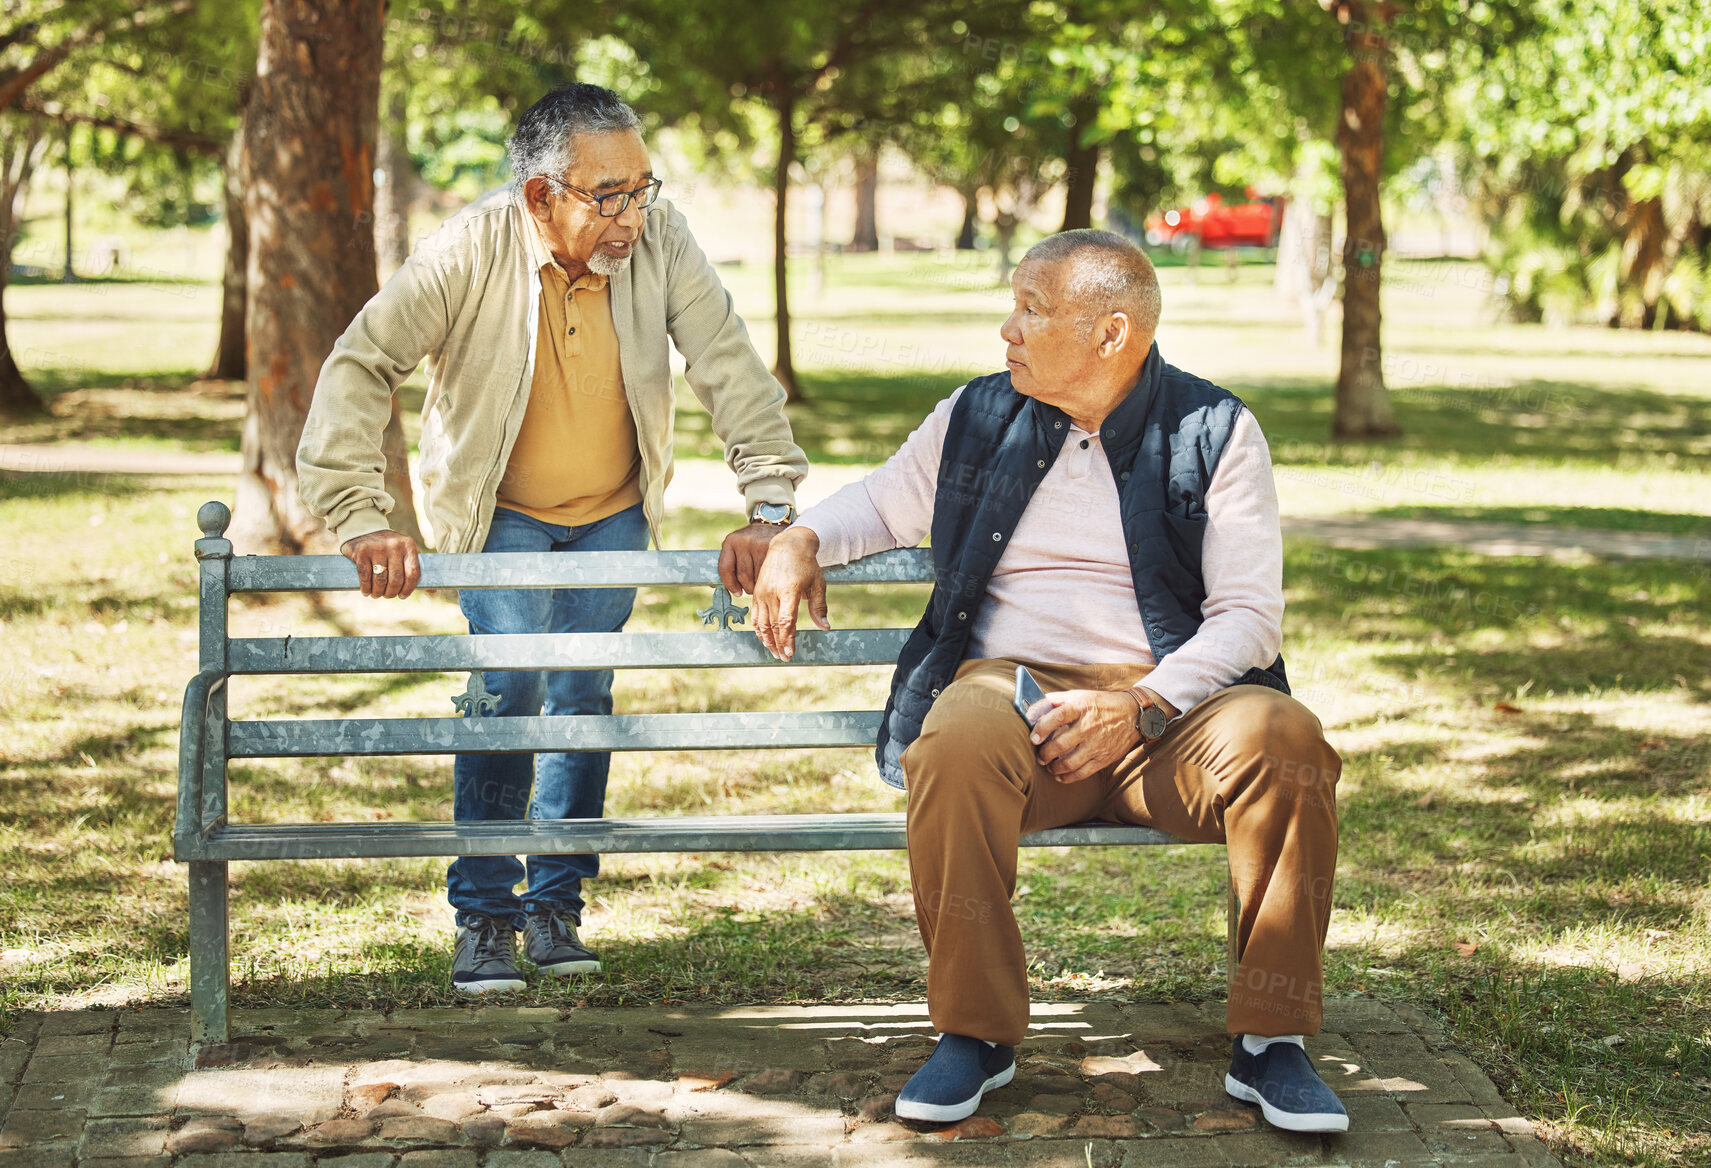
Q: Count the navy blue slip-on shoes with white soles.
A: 2